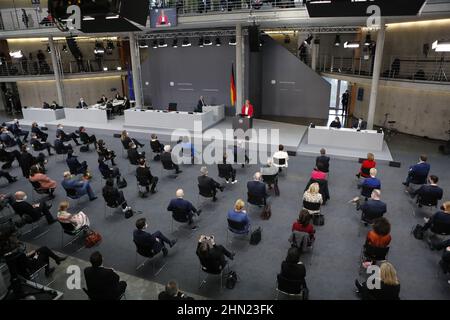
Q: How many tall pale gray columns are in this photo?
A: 4